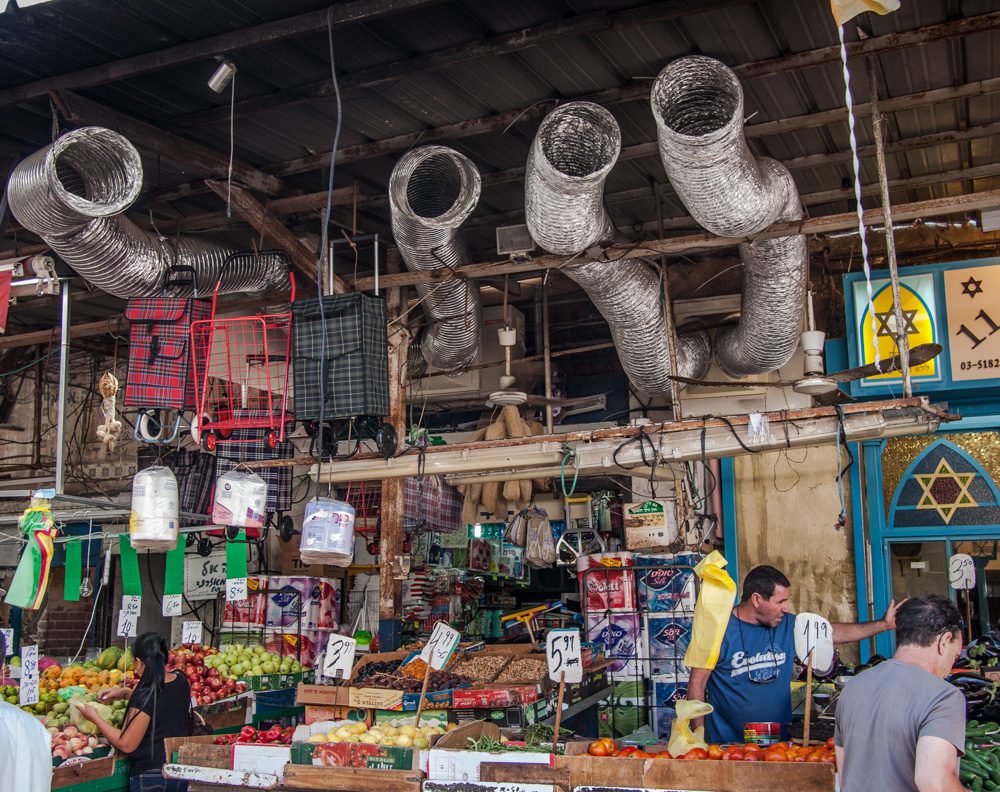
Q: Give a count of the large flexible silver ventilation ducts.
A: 4